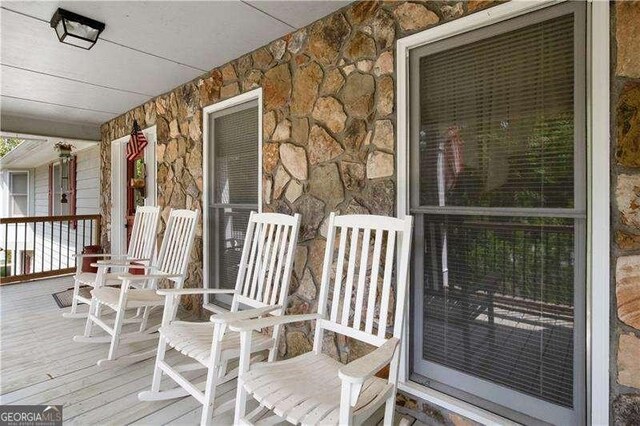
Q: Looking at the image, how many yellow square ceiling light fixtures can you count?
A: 0